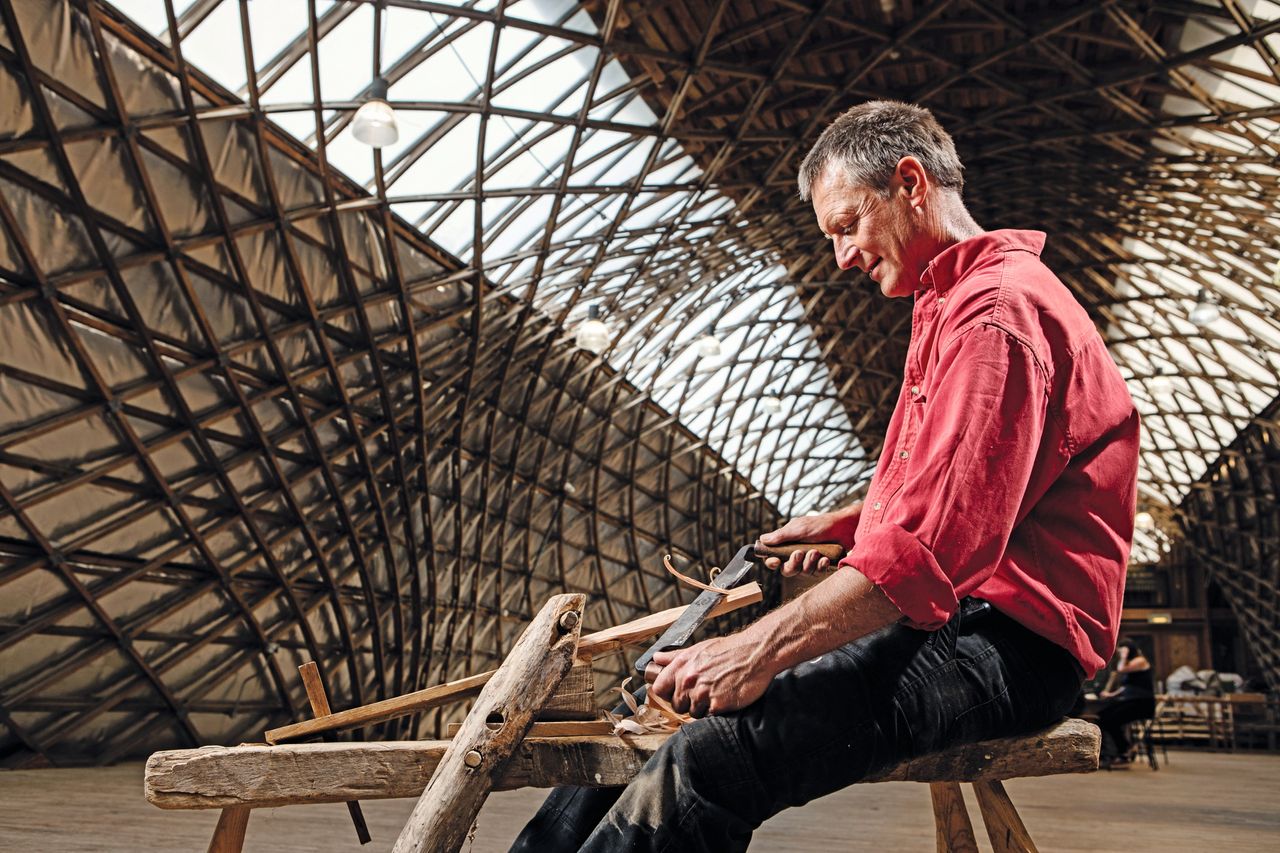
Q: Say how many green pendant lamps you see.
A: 0